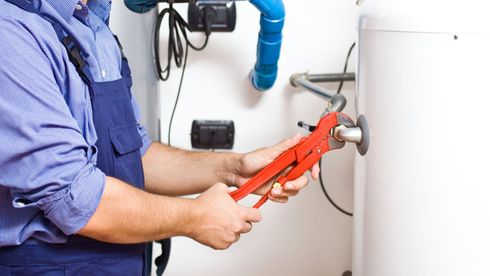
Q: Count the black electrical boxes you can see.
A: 2